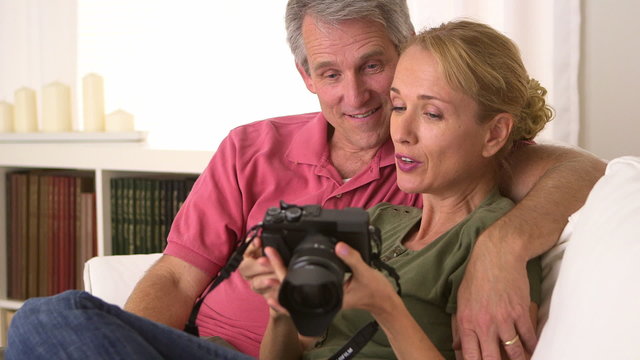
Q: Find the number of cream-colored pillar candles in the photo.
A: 5